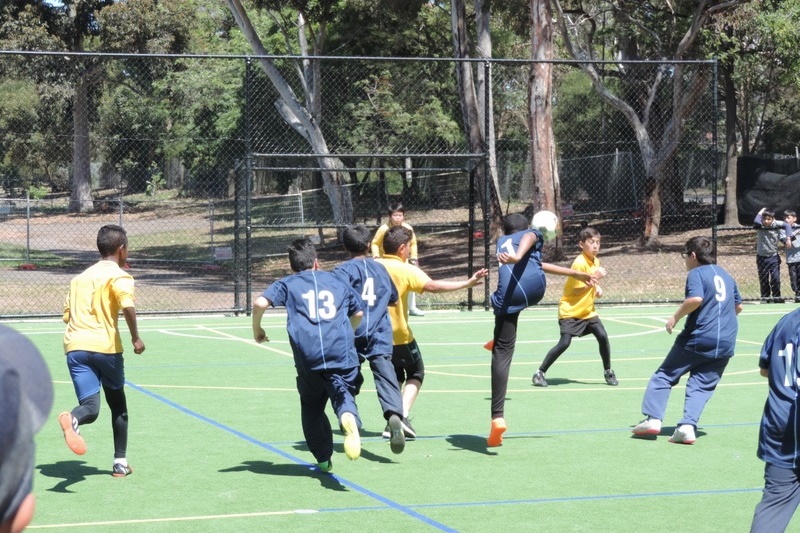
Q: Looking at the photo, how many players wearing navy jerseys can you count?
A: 5